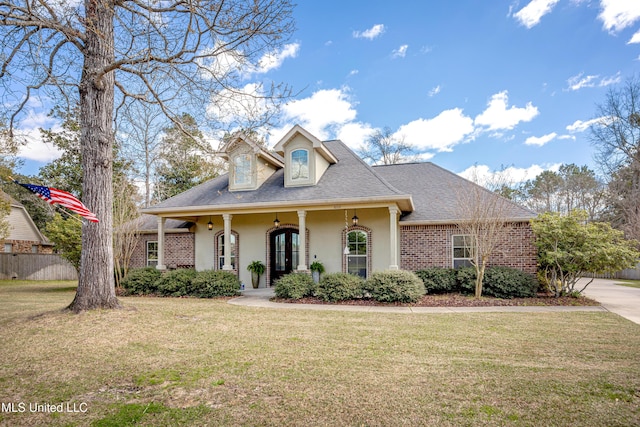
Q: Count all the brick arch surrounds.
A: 3